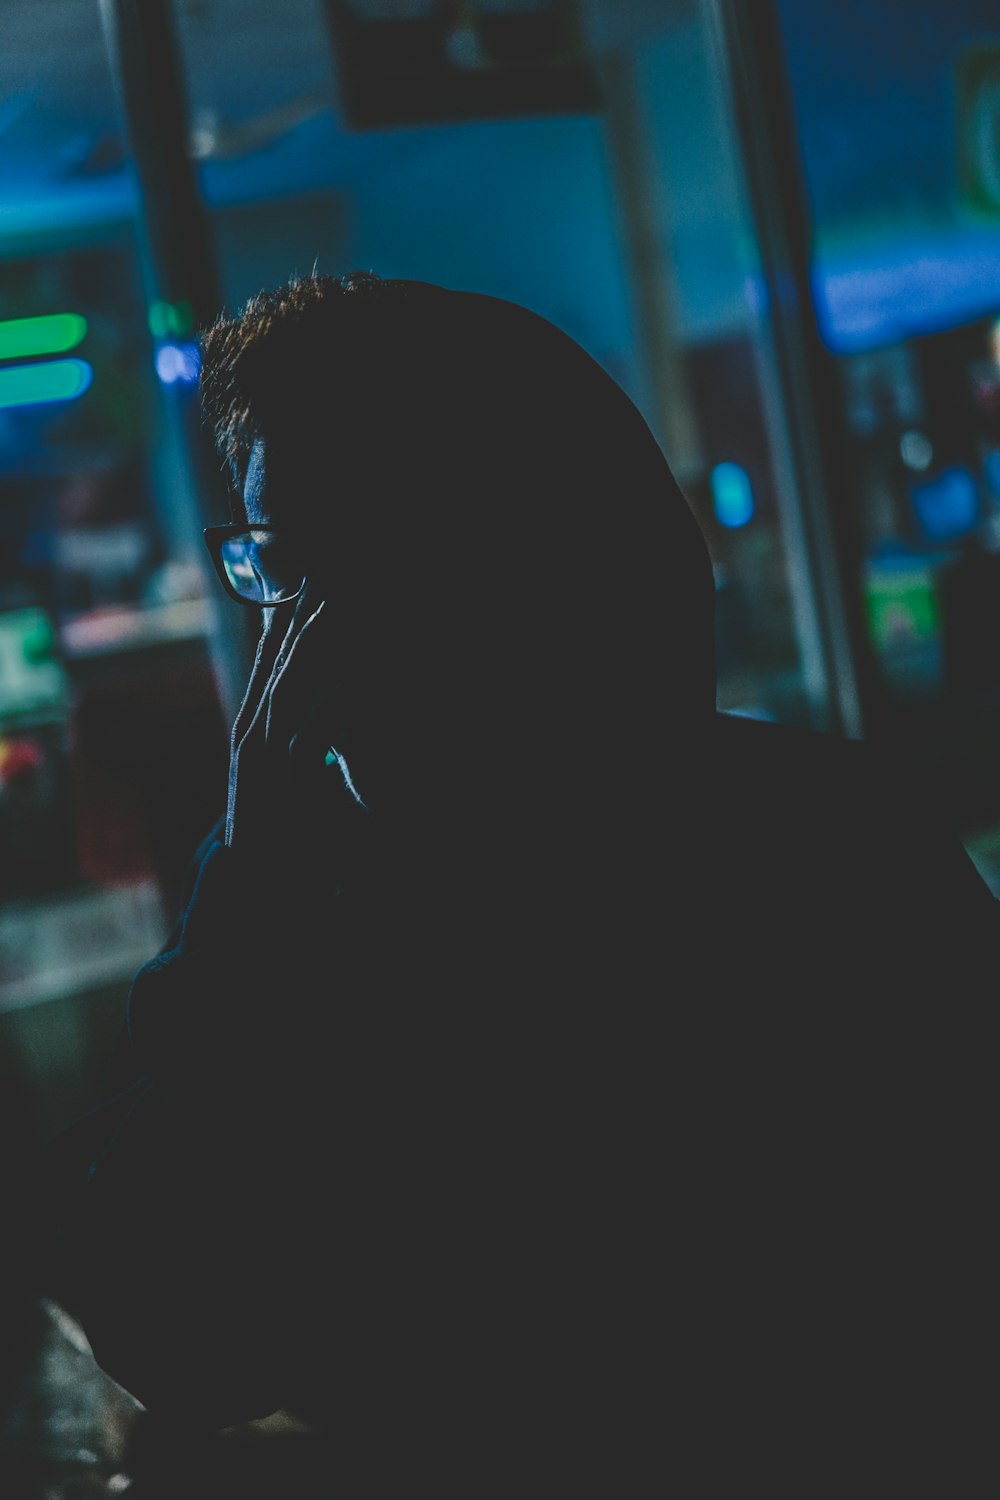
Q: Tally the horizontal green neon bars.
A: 2